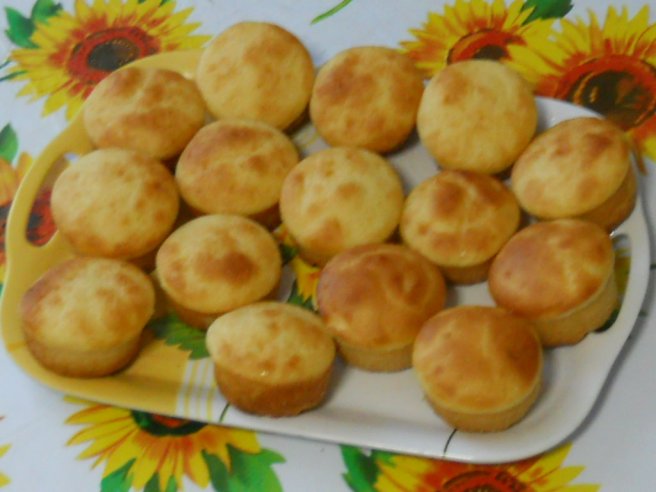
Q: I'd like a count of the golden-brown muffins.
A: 15